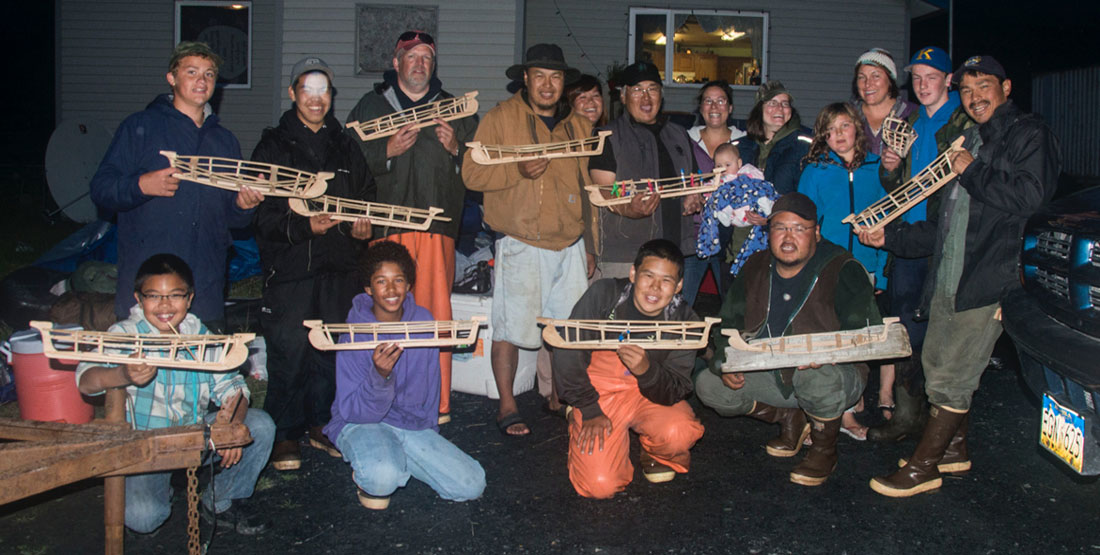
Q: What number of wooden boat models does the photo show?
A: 11